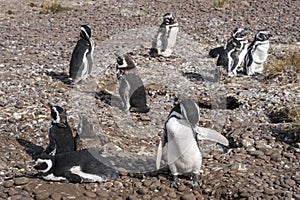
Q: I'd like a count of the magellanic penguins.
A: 8